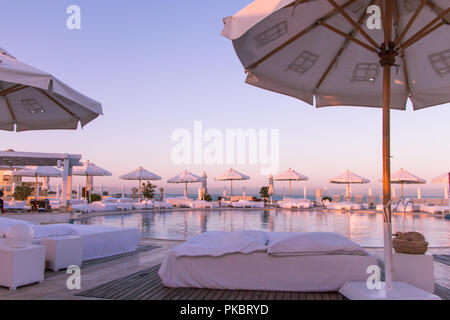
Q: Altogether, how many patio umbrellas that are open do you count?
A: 11